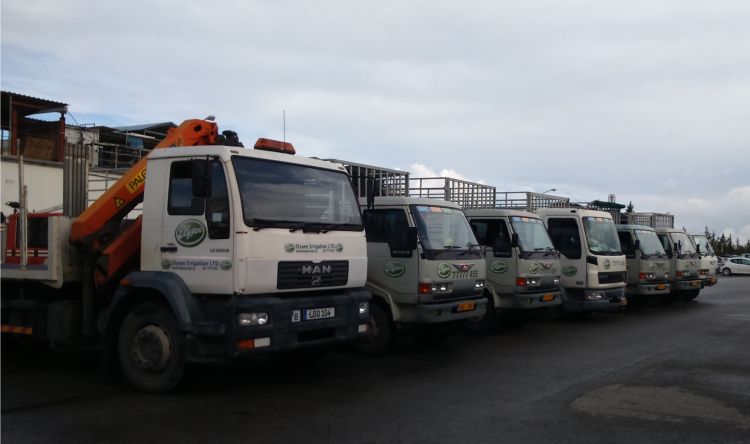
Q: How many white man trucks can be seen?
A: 1